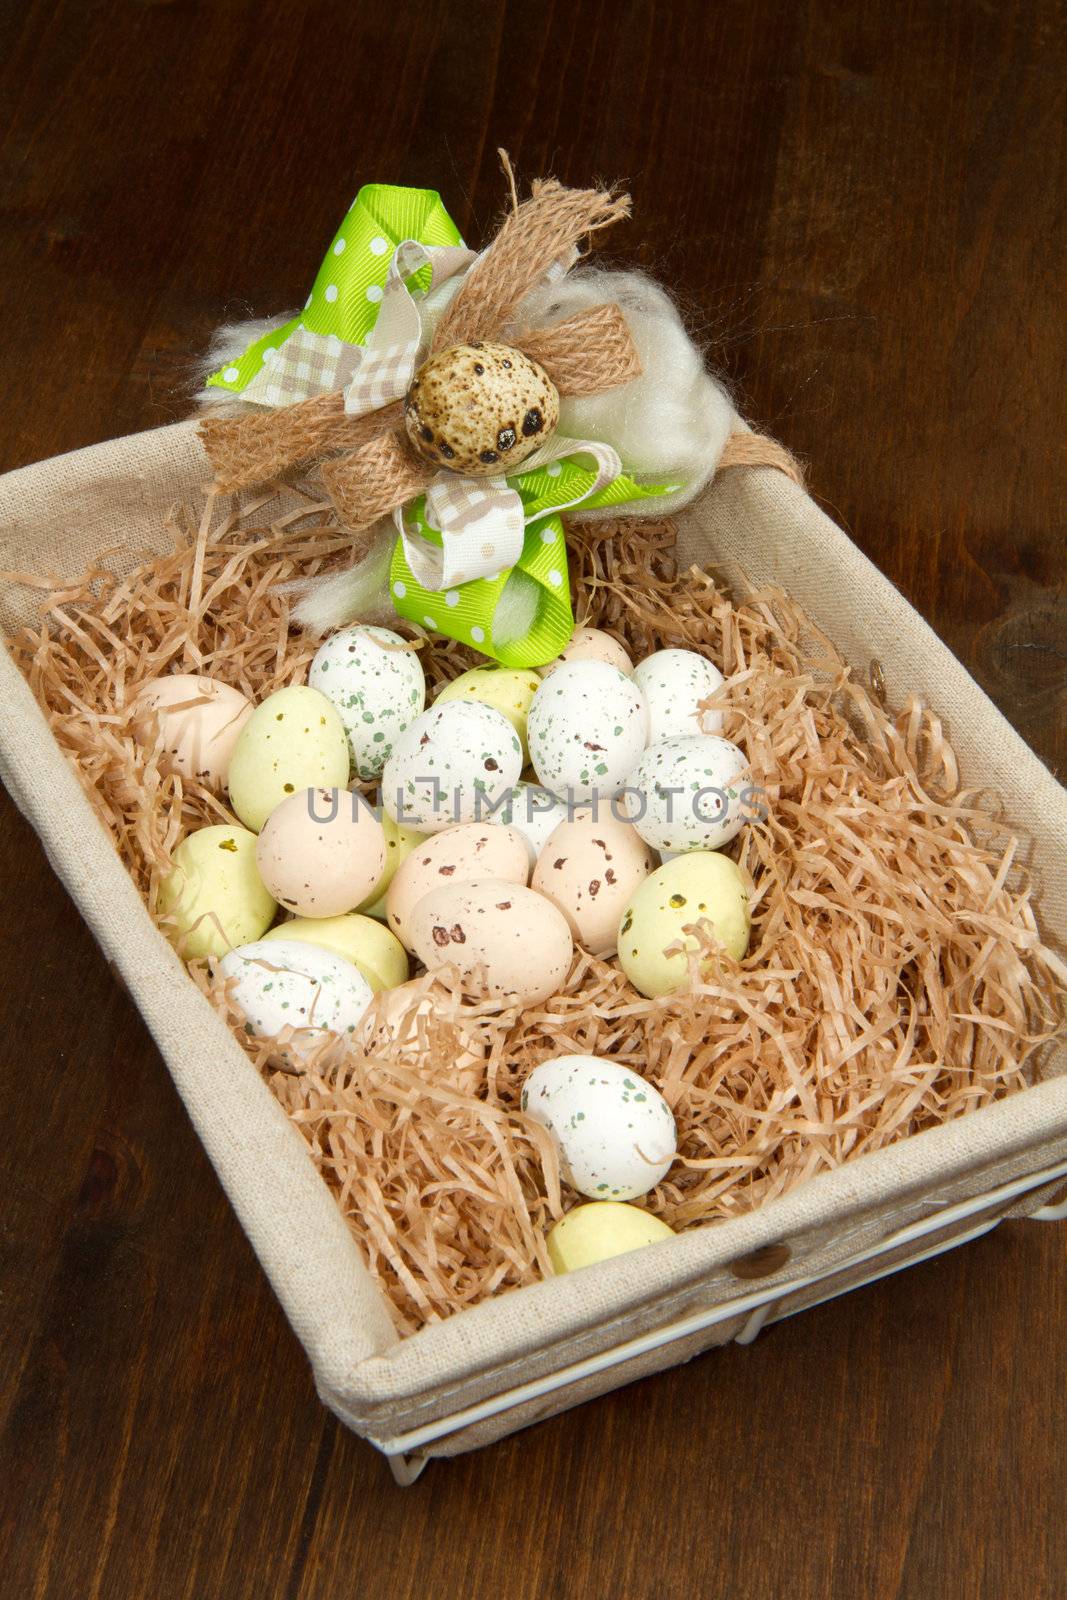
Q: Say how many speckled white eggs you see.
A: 8